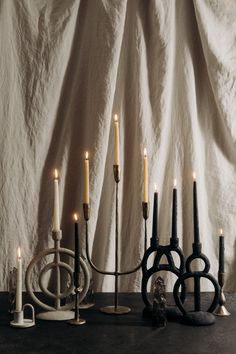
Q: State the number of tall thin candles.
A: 10